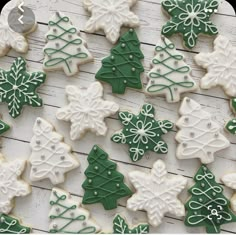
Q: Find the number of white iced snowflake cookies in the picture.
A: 7